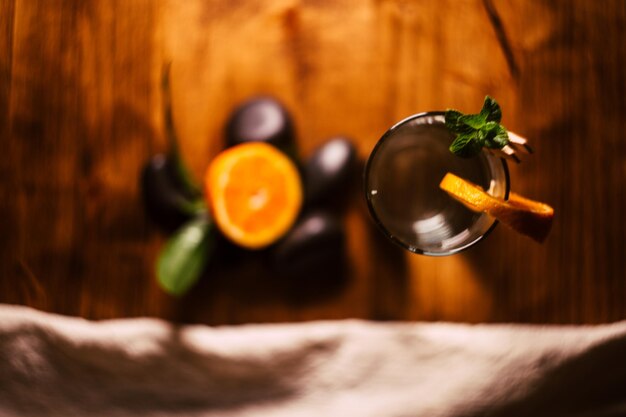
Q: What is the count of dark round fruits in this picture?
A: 4